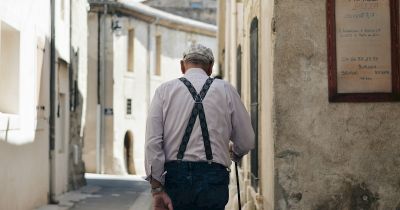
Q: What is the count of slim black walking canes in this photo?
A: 1